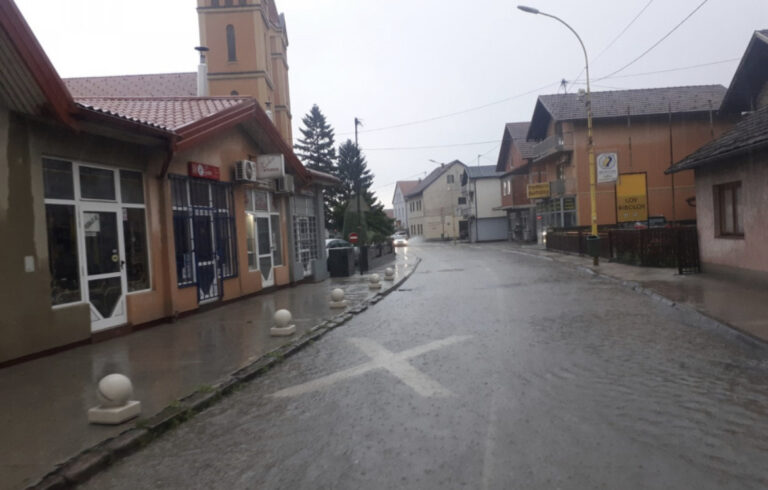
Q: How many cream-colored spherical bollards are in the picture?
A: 5